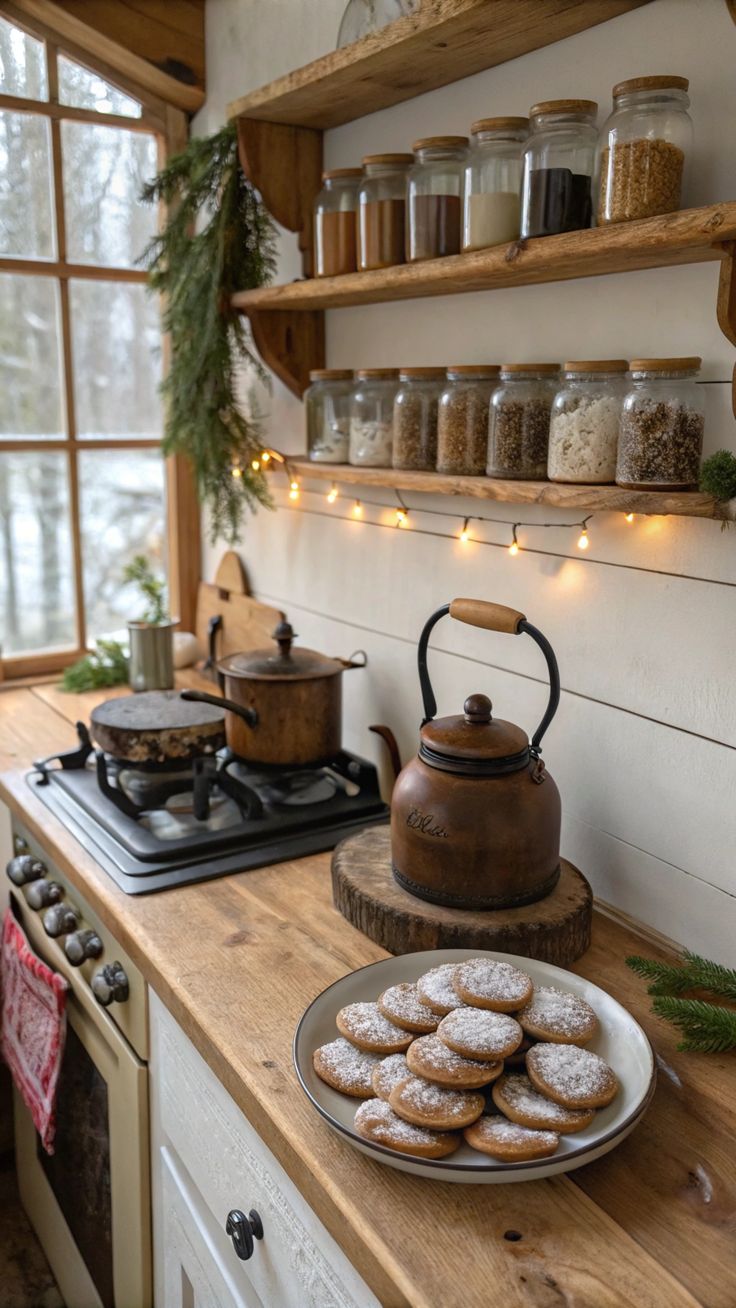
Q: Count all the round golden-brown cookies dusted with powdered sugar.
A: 14